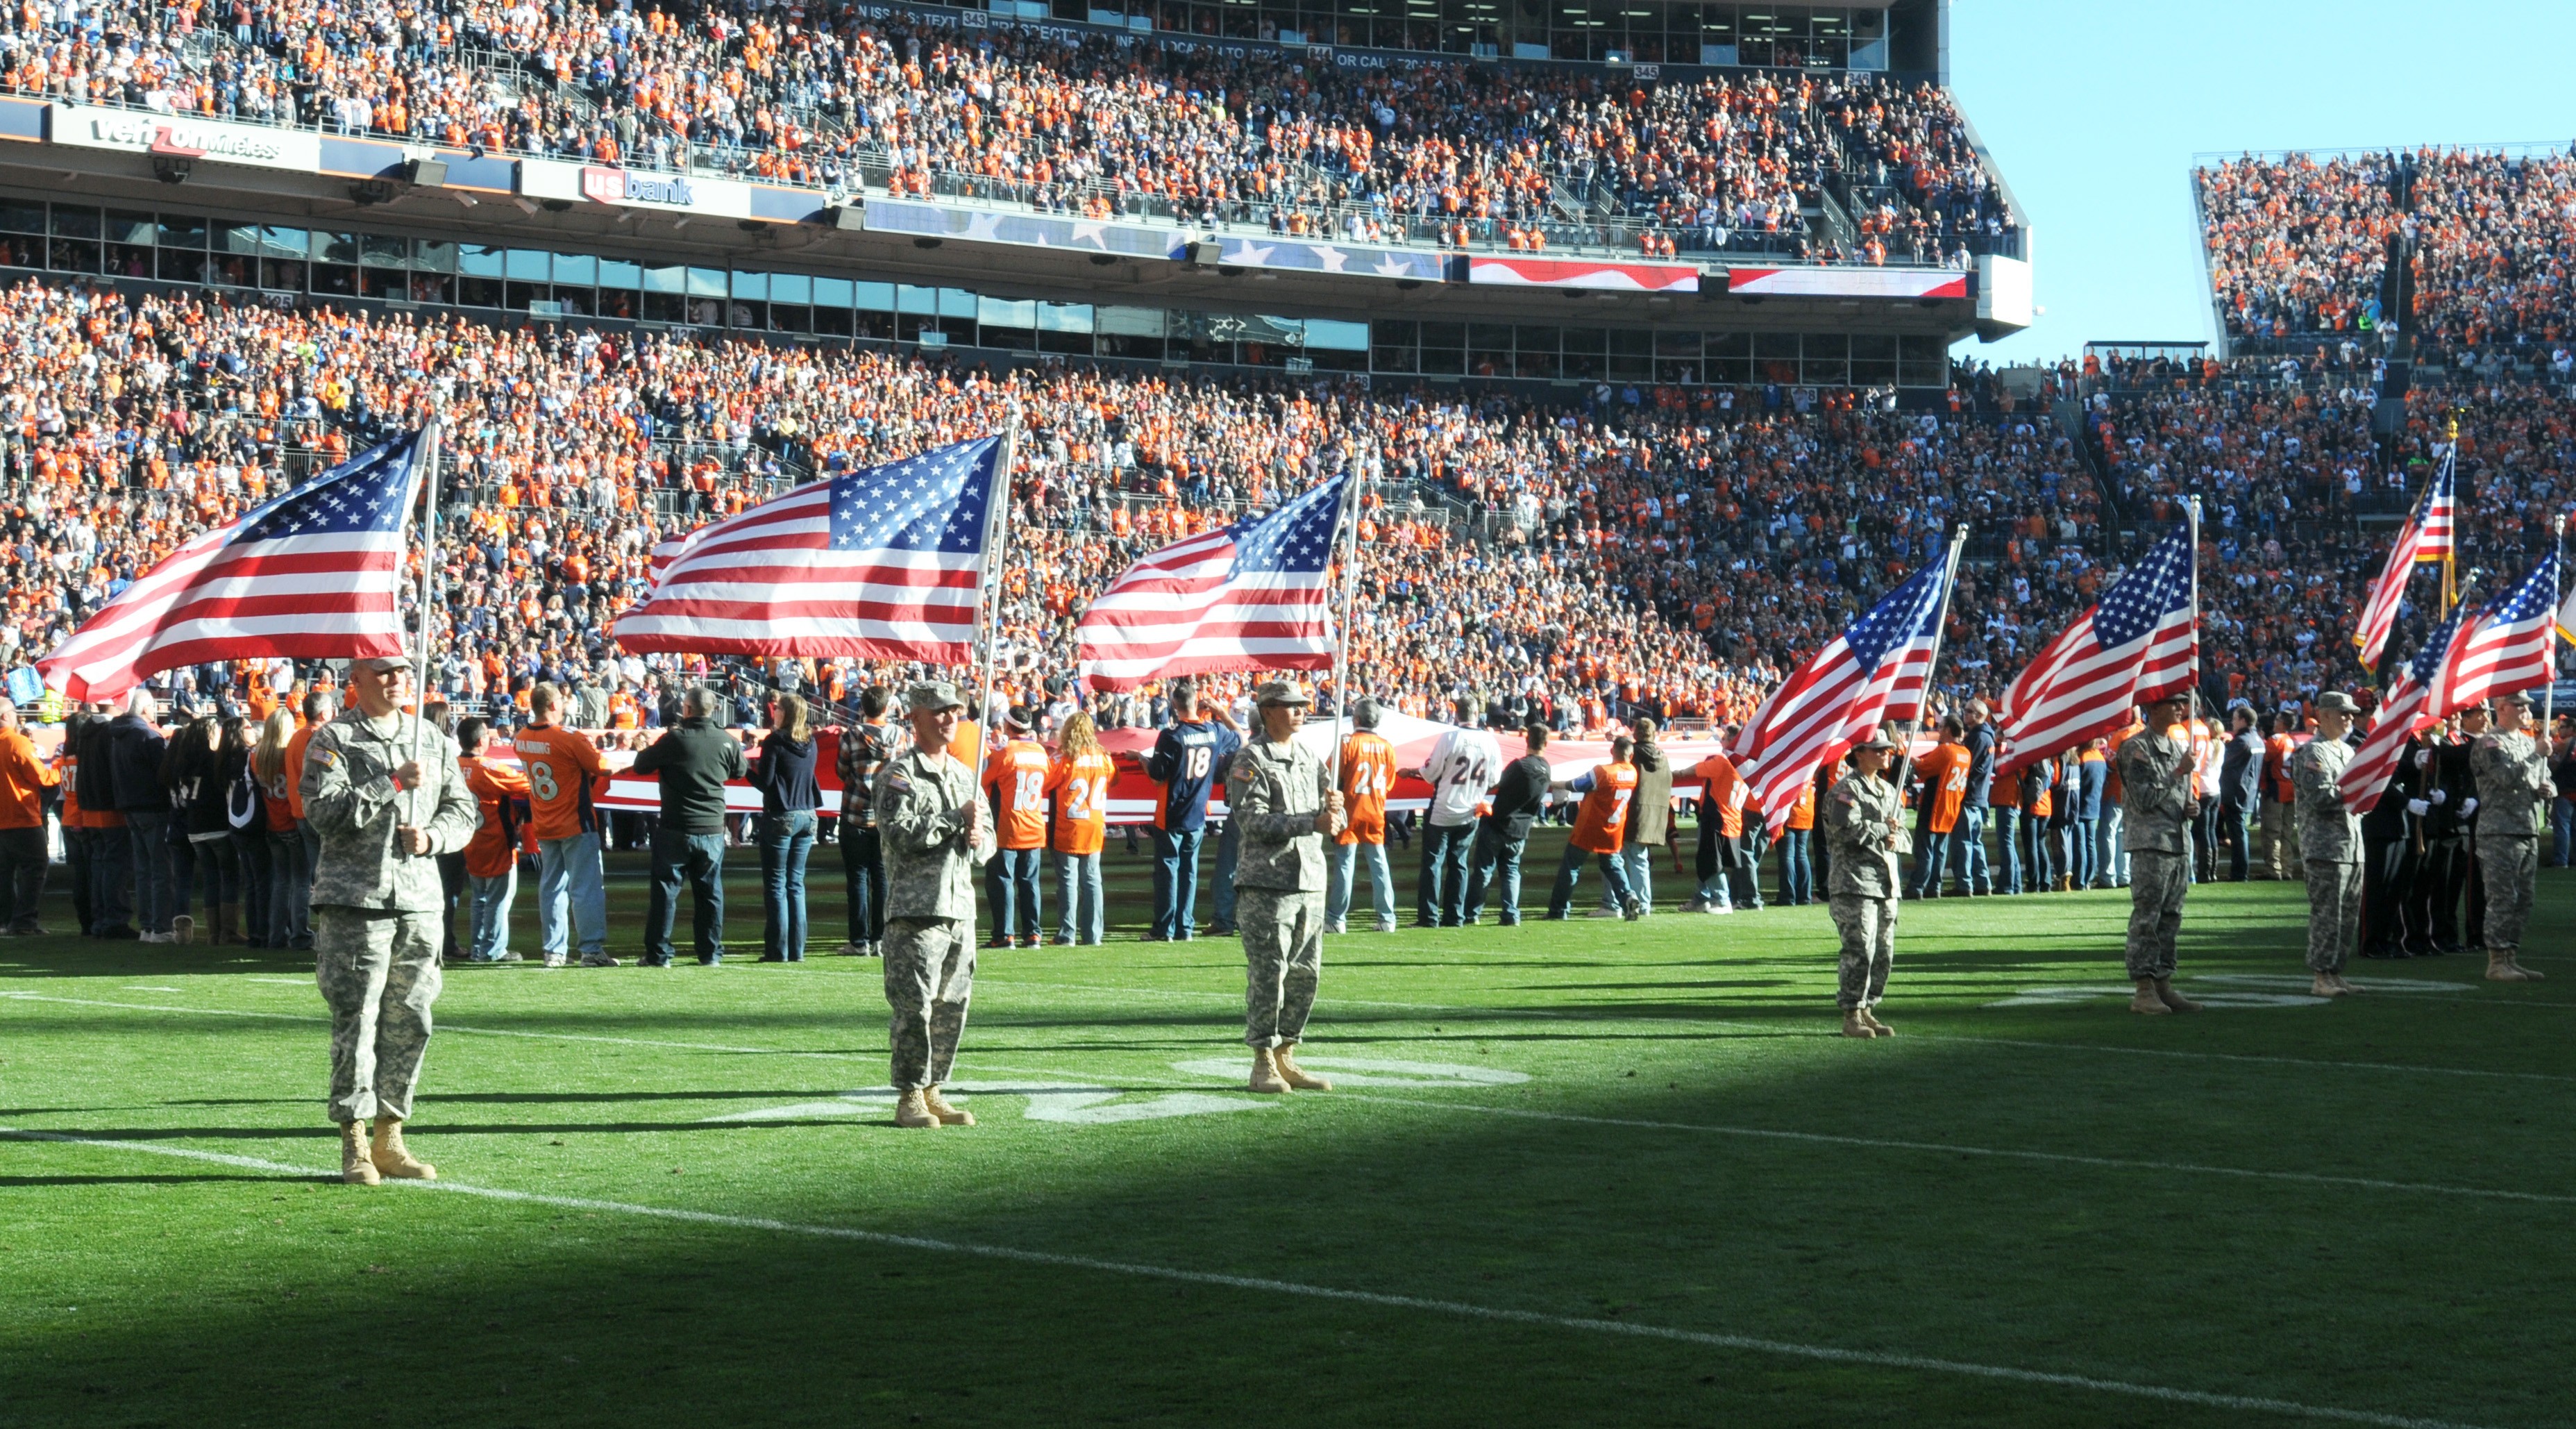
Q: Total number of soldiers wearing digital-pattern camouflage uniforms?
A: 7